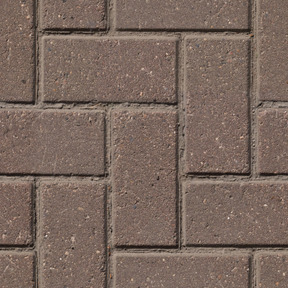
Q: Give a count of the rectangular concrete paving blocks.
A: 15